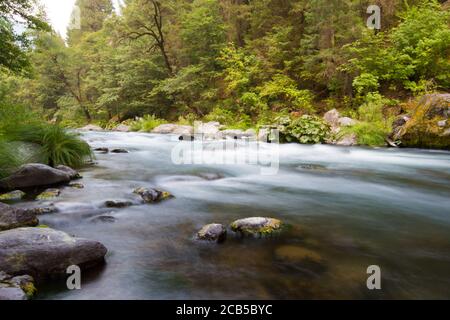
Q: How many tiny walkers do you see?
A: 0